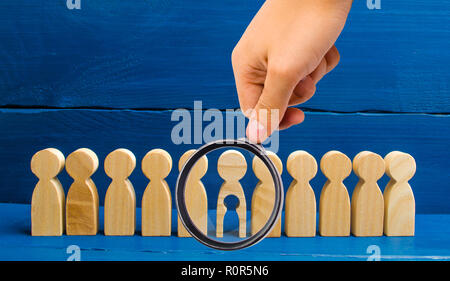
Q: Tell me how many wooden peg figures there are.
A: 11